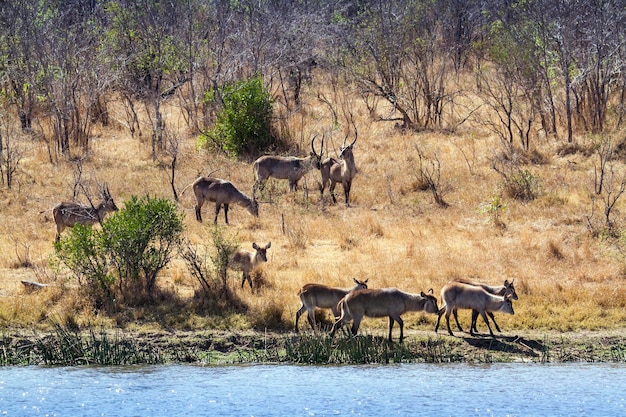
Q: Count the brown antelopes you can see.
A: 9